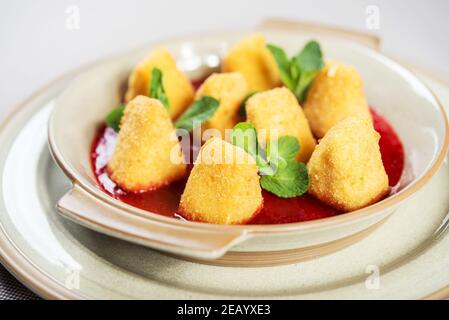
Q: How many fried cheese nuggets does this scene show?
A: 8